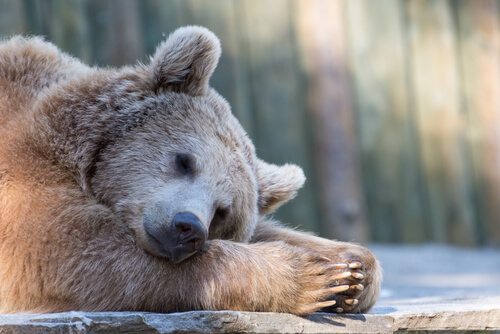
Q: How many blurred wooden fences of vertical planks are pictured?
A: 1